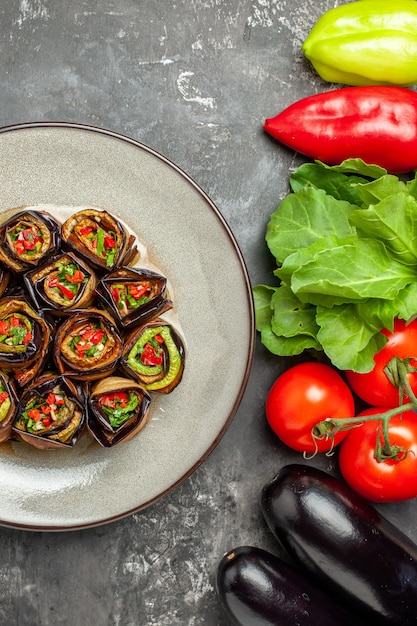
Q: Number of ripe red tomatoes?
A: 3